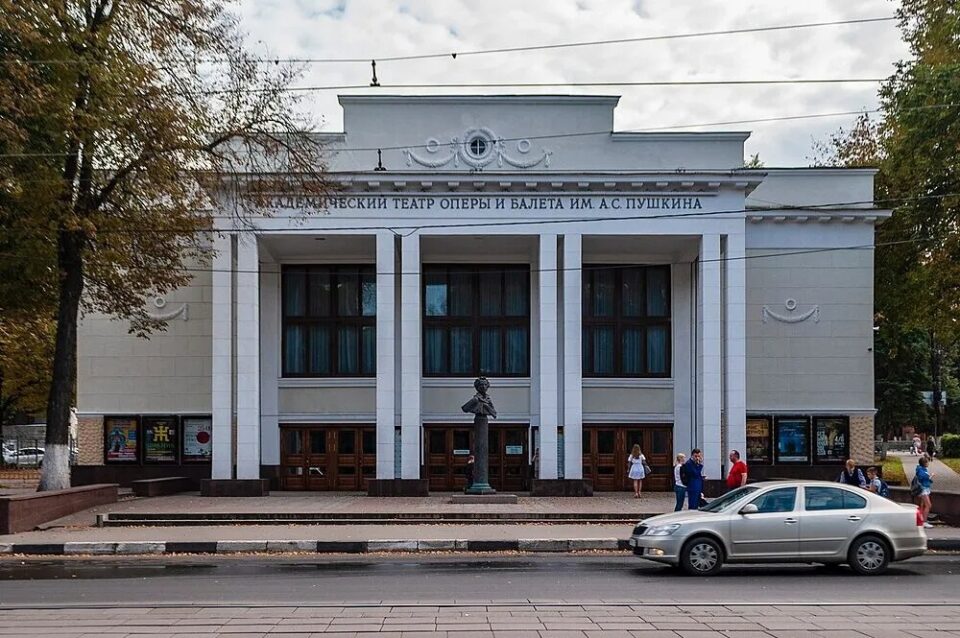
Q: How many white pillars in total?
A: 8